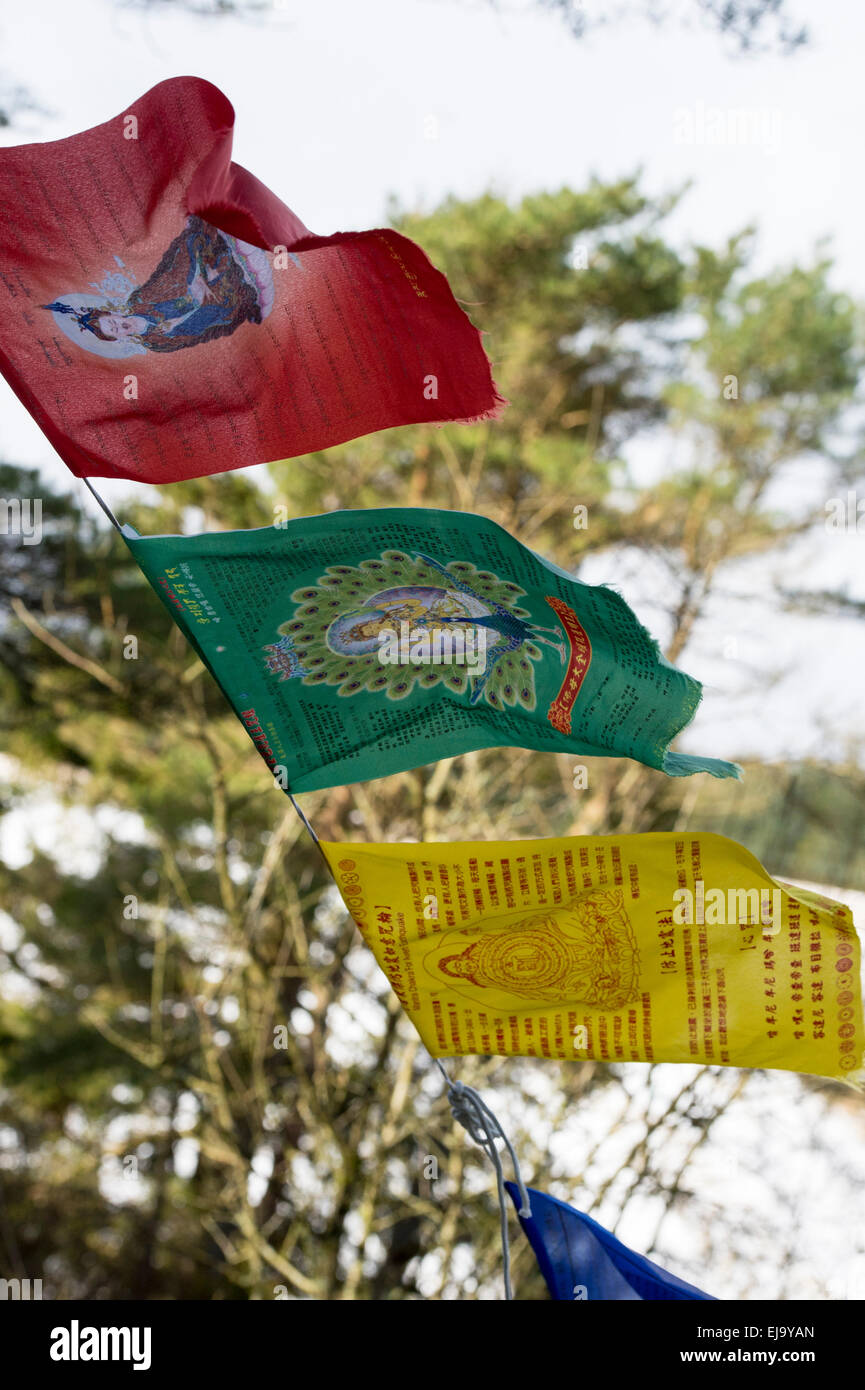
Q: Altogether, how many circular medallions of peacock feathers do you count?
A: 1